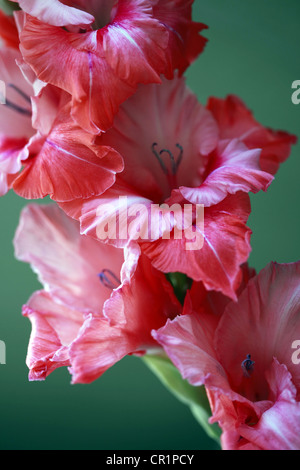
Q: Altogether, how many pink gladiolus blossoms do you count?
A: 5